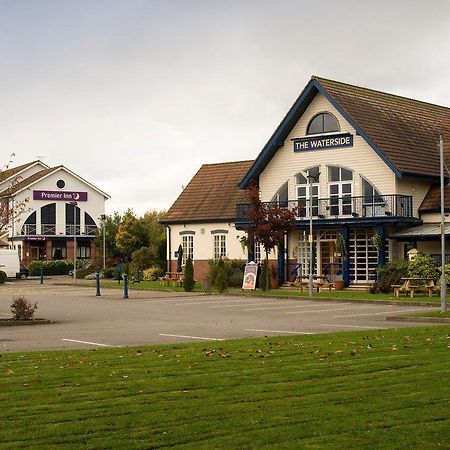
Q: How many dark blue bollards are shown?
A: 3